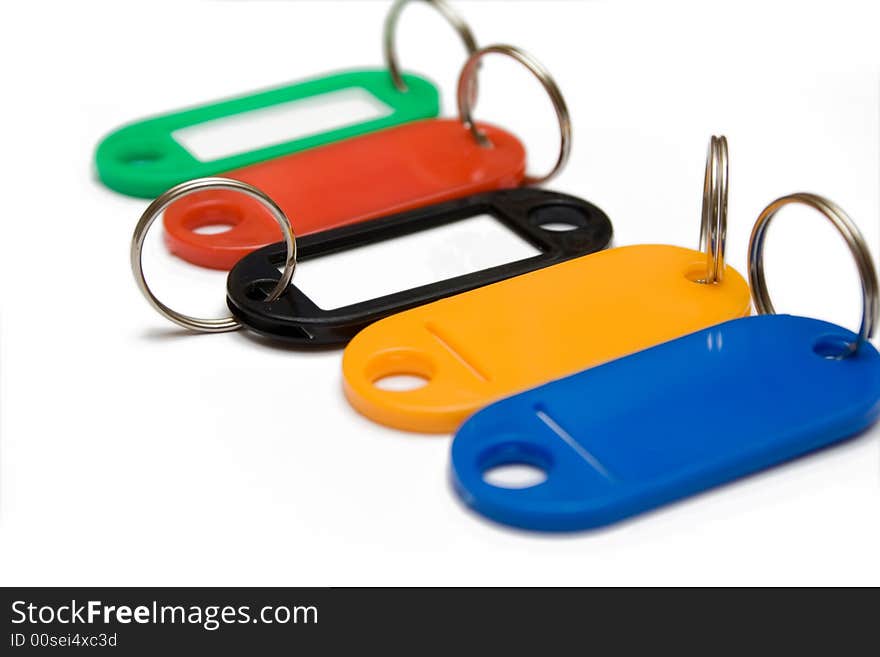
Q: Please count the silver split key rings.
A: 5